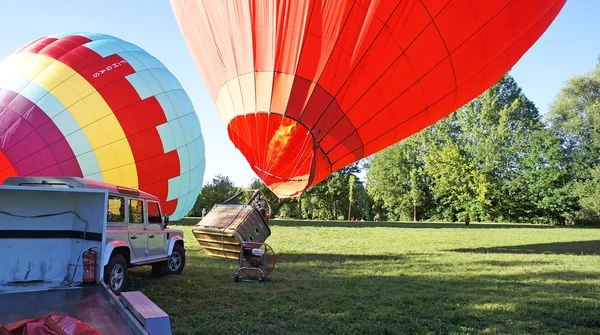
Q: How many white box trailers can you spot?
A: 1